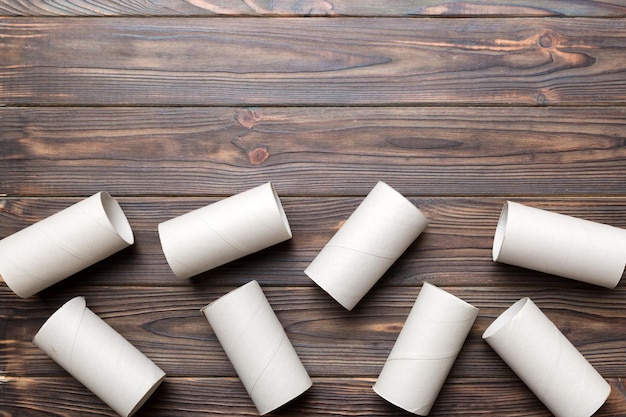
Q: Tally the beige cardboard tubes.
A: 8